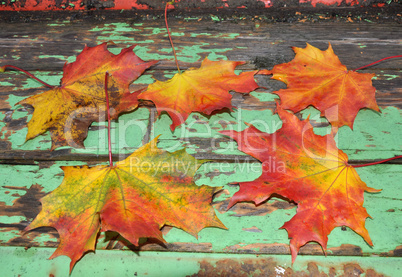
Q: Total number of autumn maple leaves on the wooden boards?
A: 5